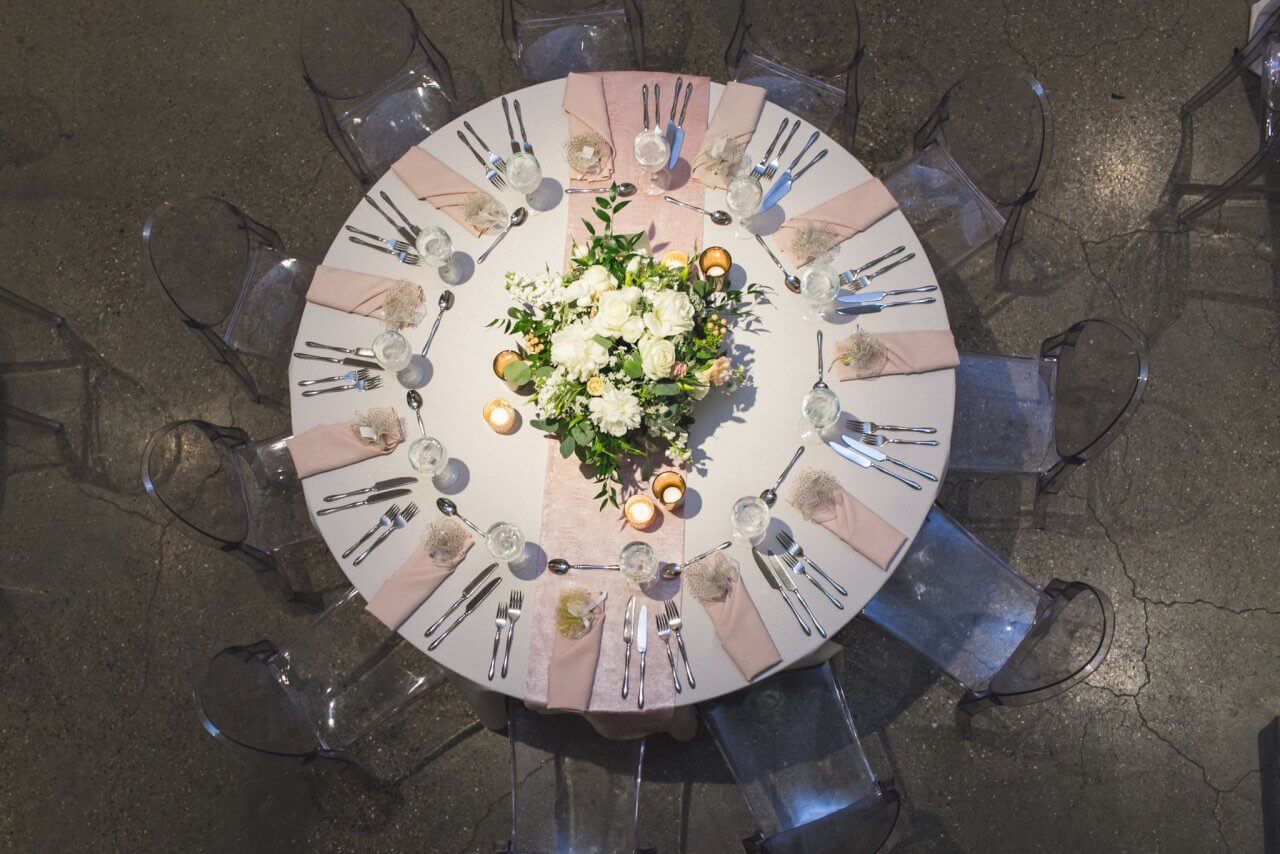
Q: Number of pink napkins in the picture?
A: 11